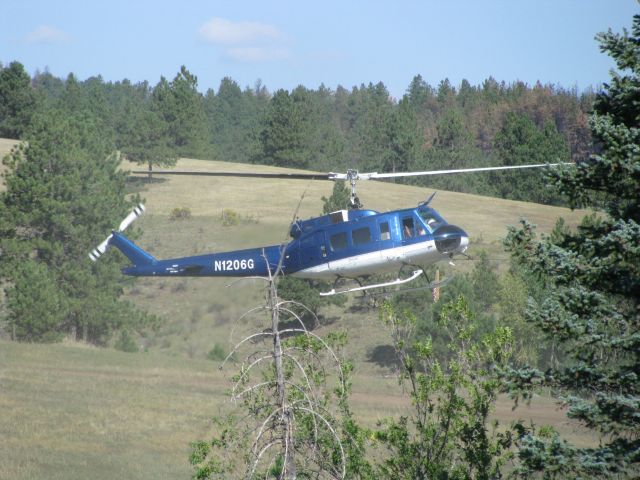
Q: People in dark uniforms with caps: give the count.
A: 0